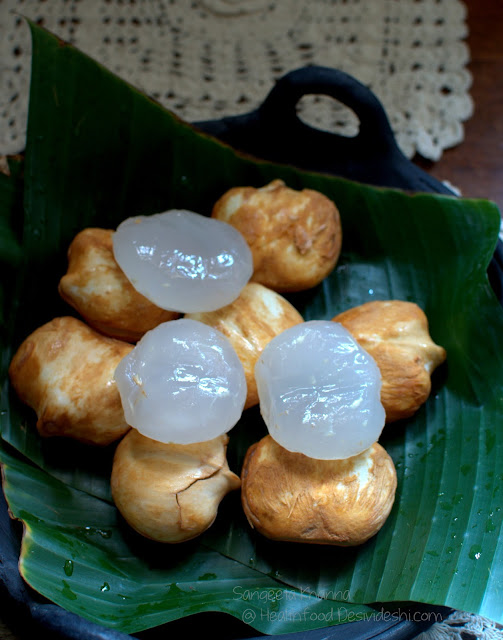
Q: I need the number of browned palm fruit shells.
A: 7